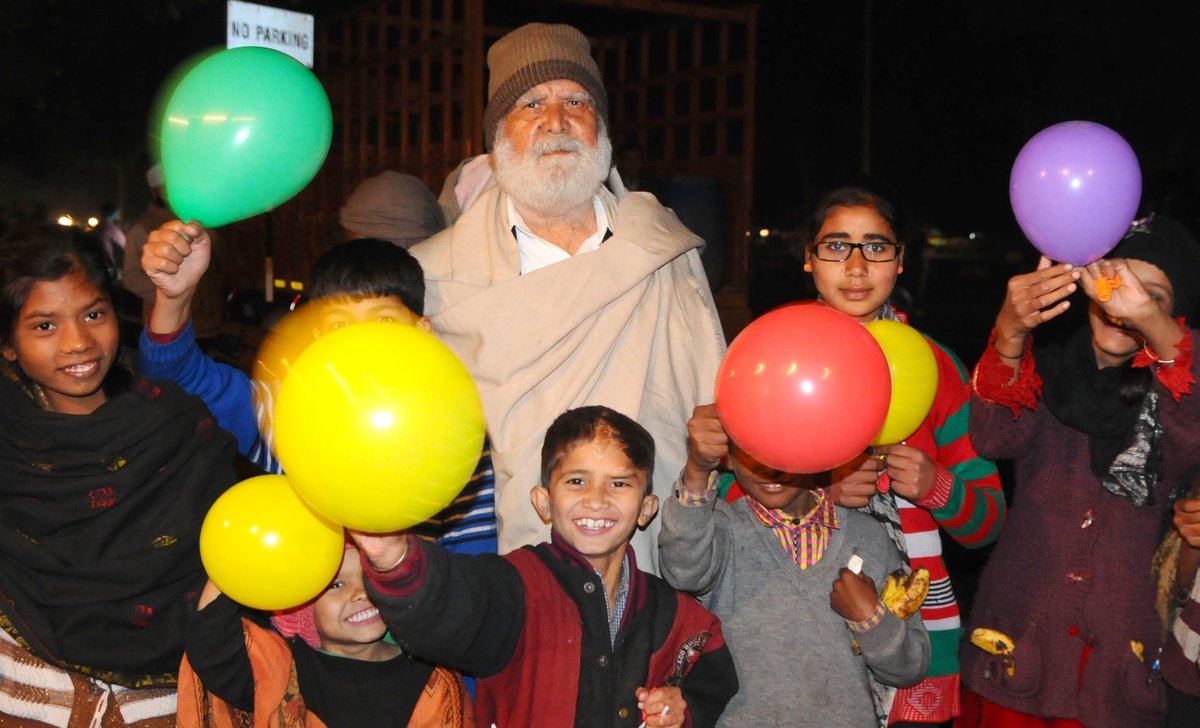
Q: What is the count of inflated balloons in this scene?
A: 6